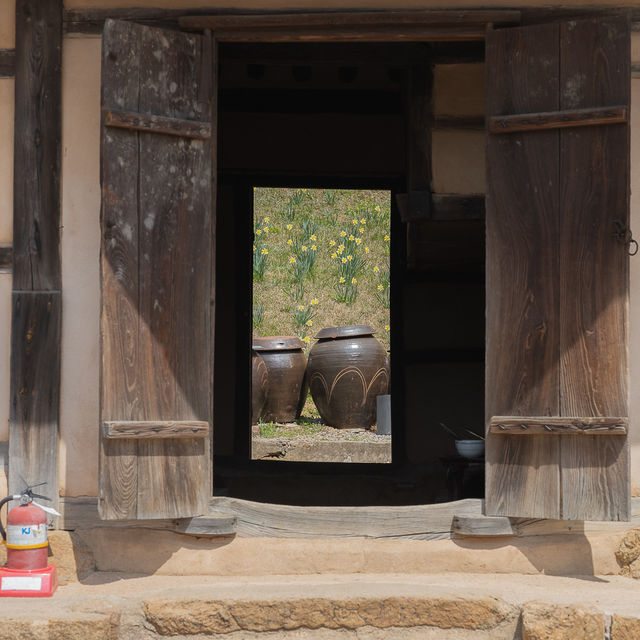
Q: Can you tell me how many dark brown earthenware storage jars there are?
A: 3